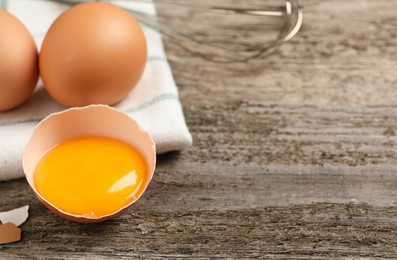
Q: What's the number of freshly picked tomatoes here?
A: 0